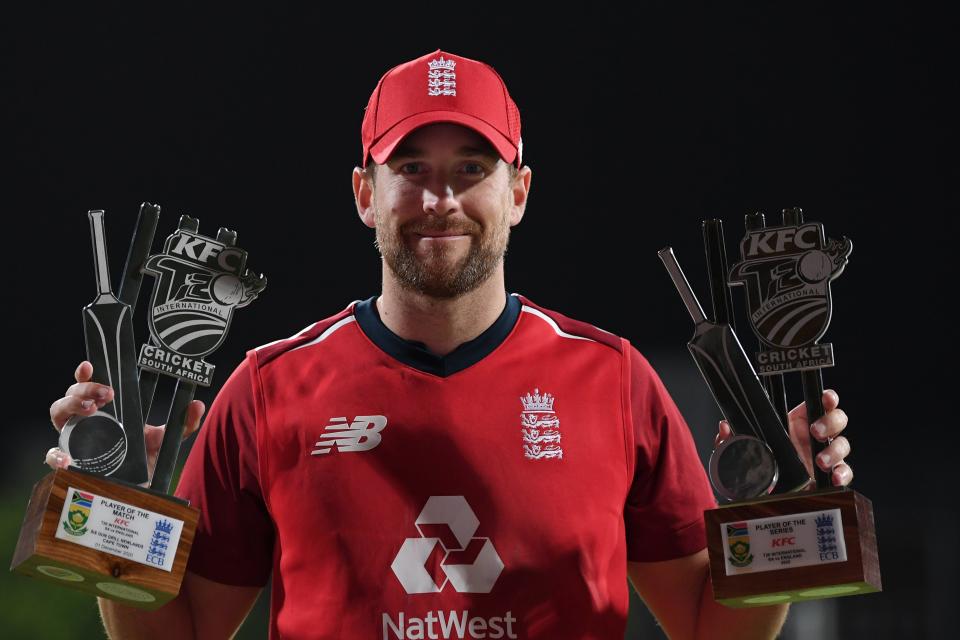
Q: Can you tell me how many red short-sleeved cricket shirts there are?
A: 1